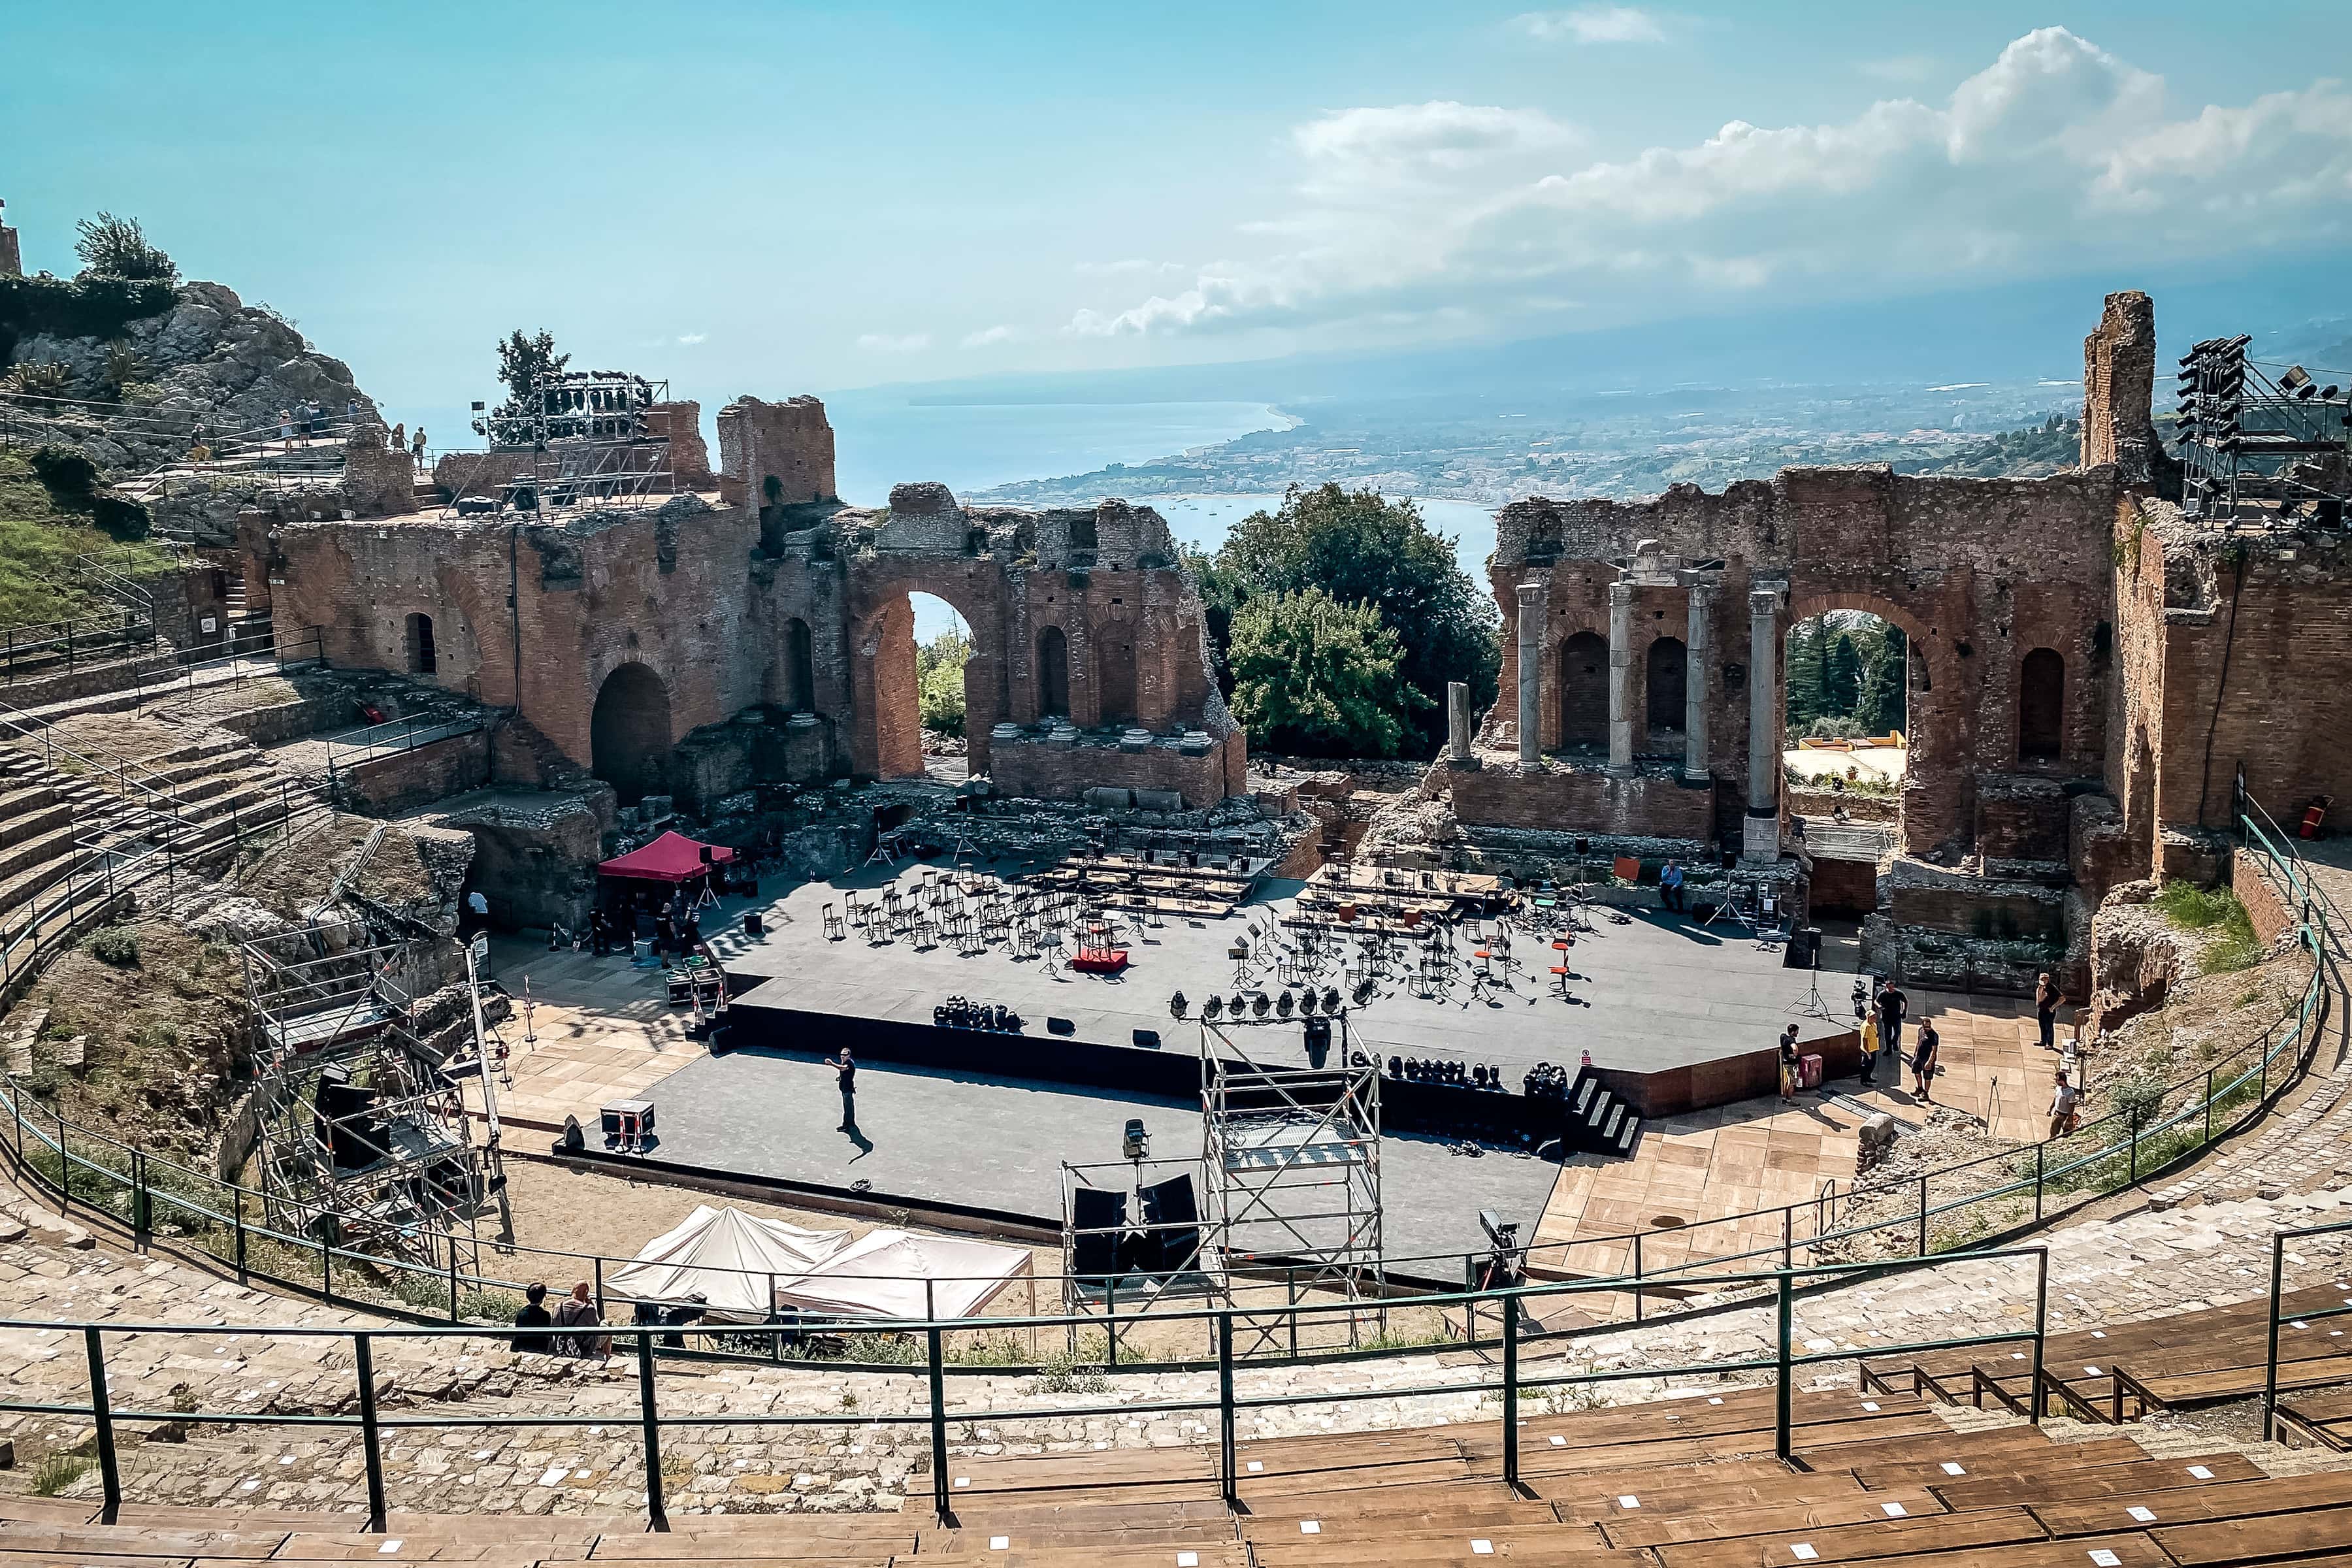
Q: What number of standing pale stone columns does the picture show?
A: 5